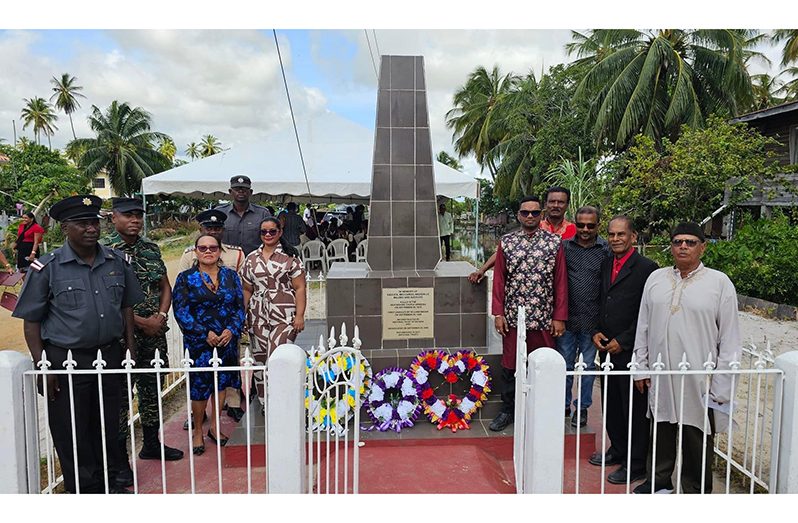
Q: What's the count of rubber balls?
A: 0